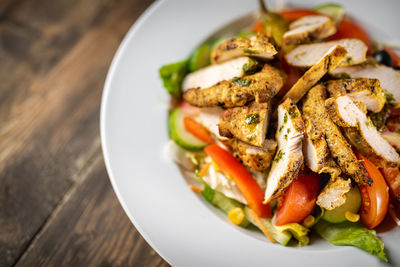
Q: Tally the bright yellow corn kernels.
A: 3